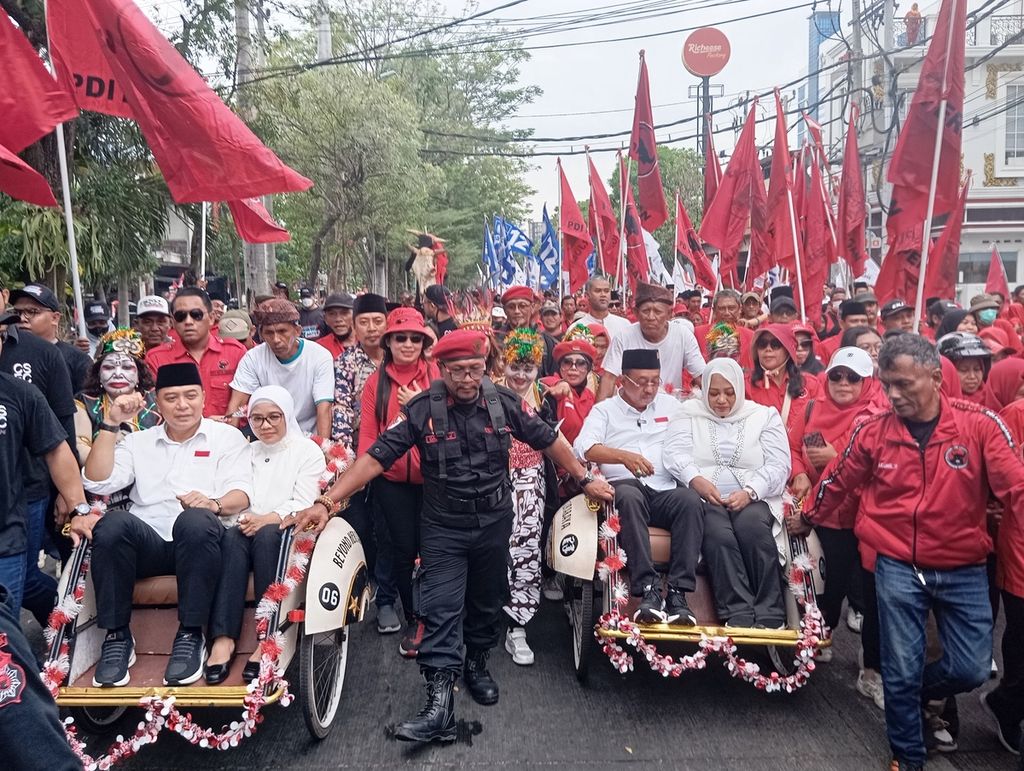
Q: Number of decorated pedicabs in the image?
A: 2